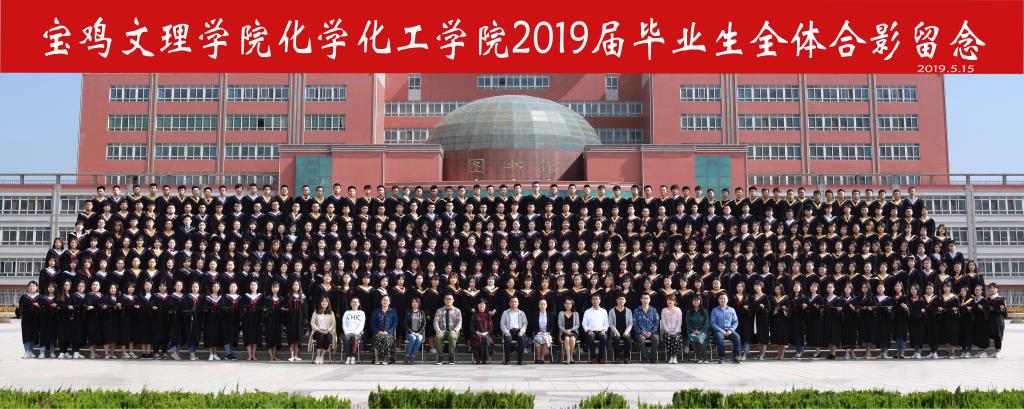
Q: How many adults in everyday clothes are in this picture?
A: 15